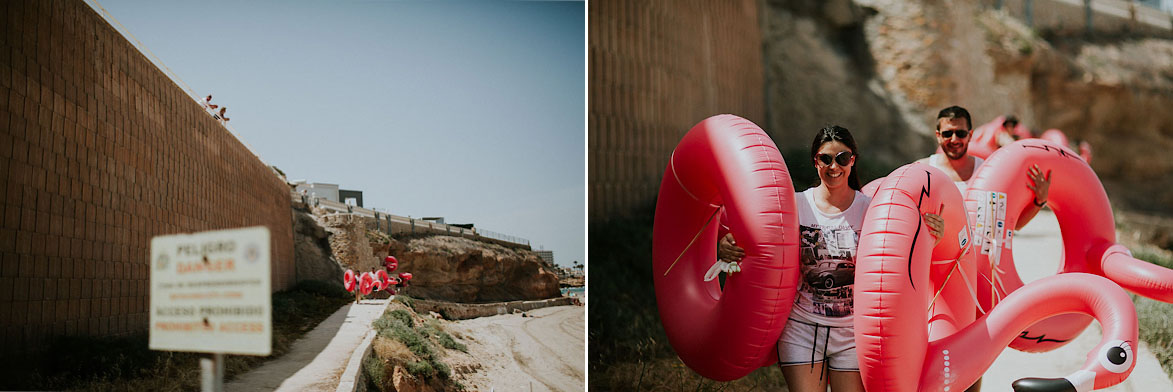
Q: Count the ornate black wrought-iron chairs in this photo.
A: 0